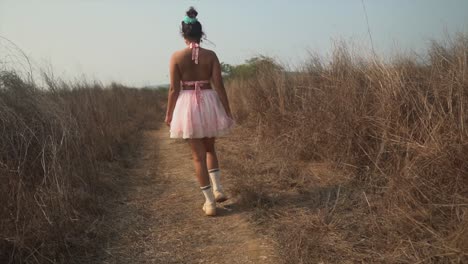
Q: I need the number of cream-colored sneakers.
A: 2